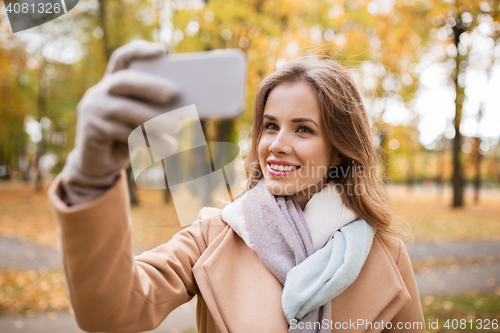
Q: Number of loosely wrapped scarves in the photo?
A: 1